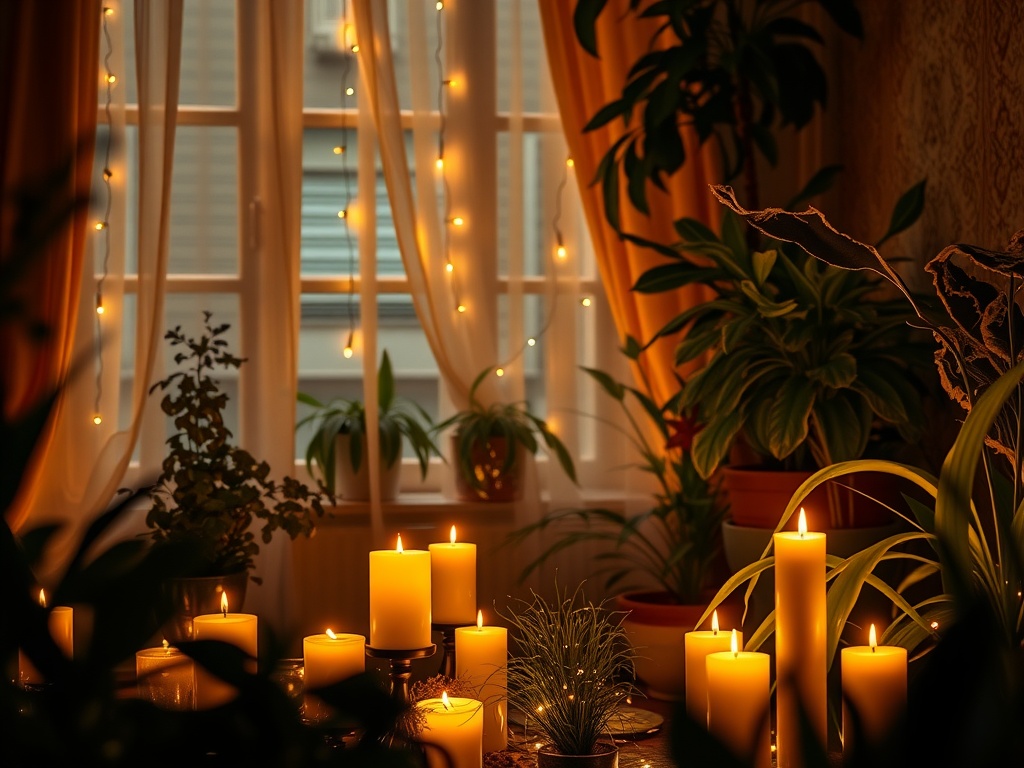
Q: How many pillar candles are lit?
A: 12